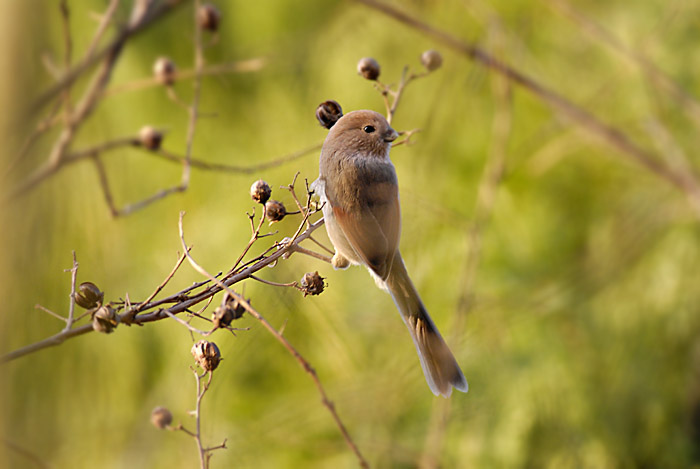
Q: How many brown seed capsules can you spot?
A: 15